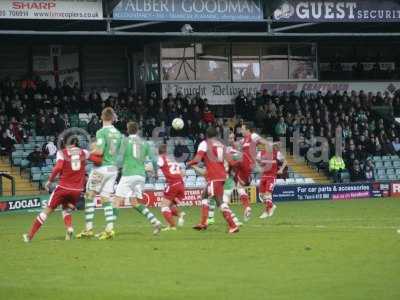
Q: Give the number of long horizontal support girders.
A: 1